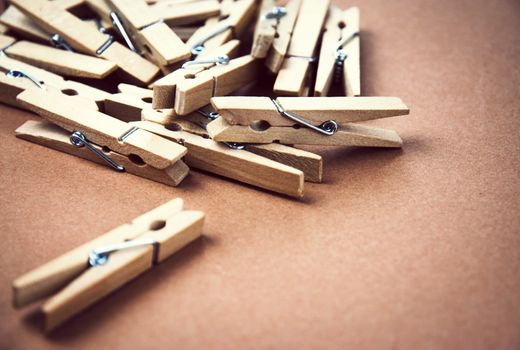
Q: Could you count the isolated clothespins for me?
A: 1